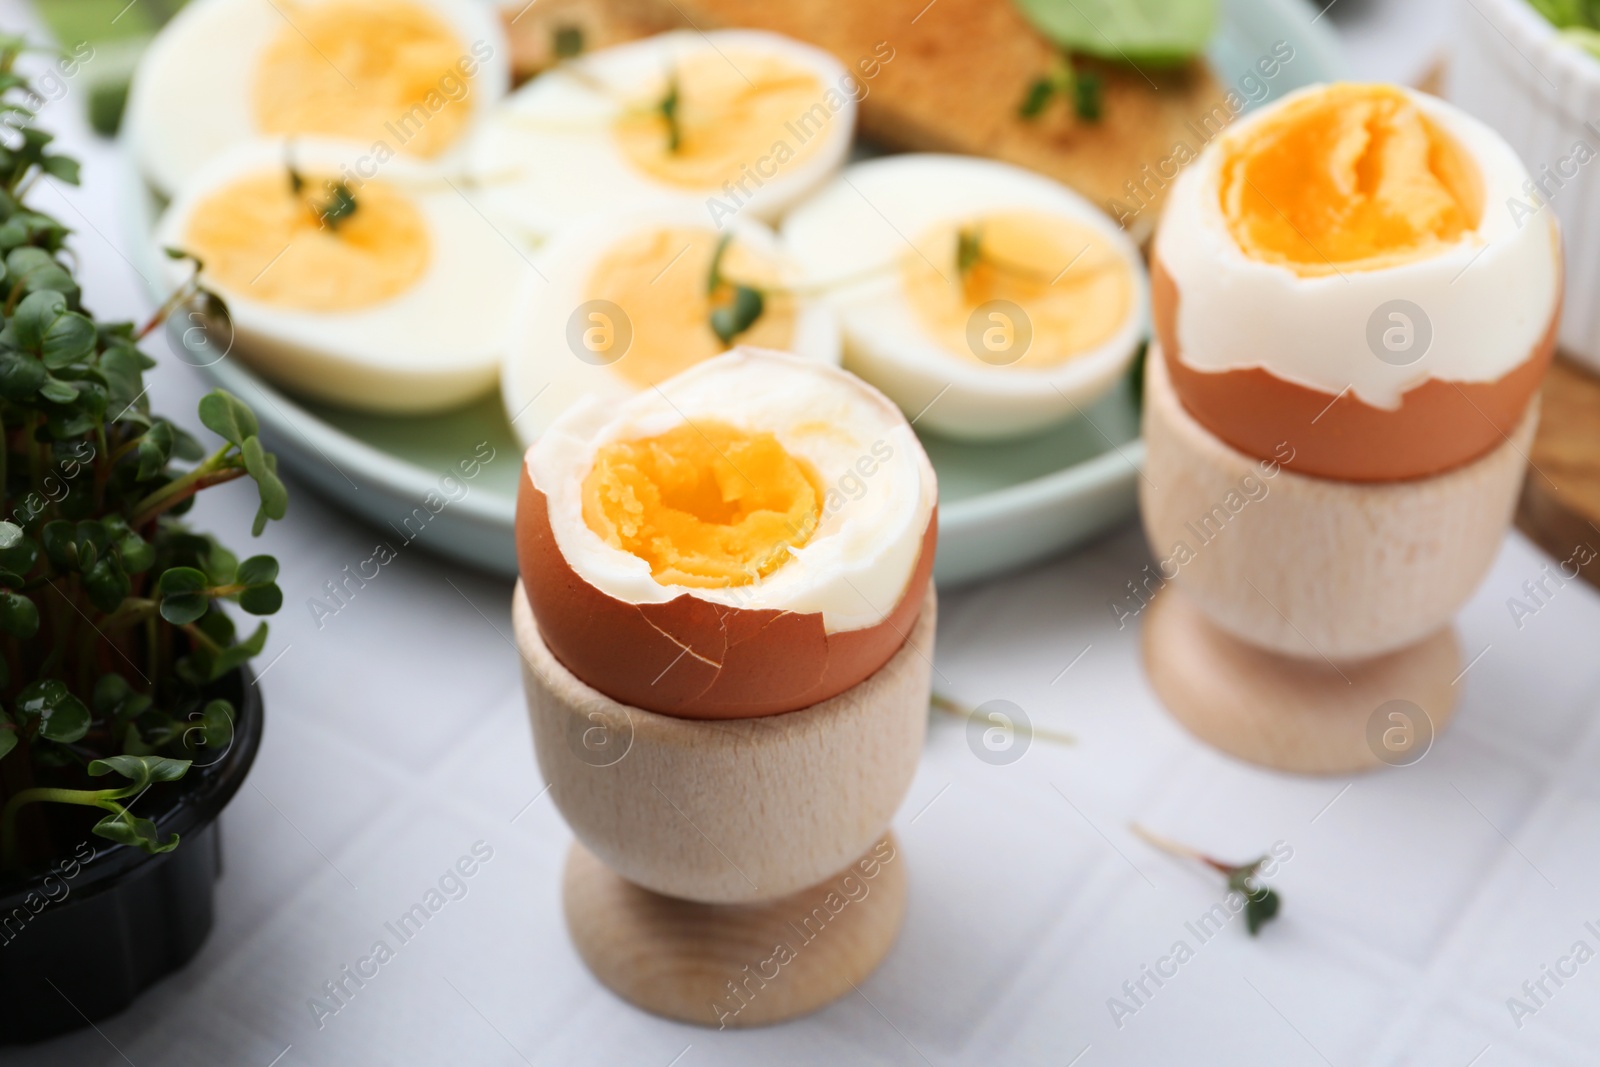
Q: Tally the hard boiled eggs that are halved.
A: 5